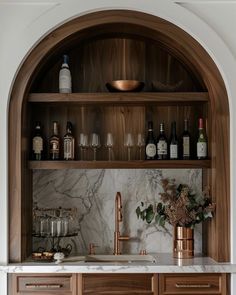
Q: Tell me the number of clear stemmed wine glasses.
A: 5